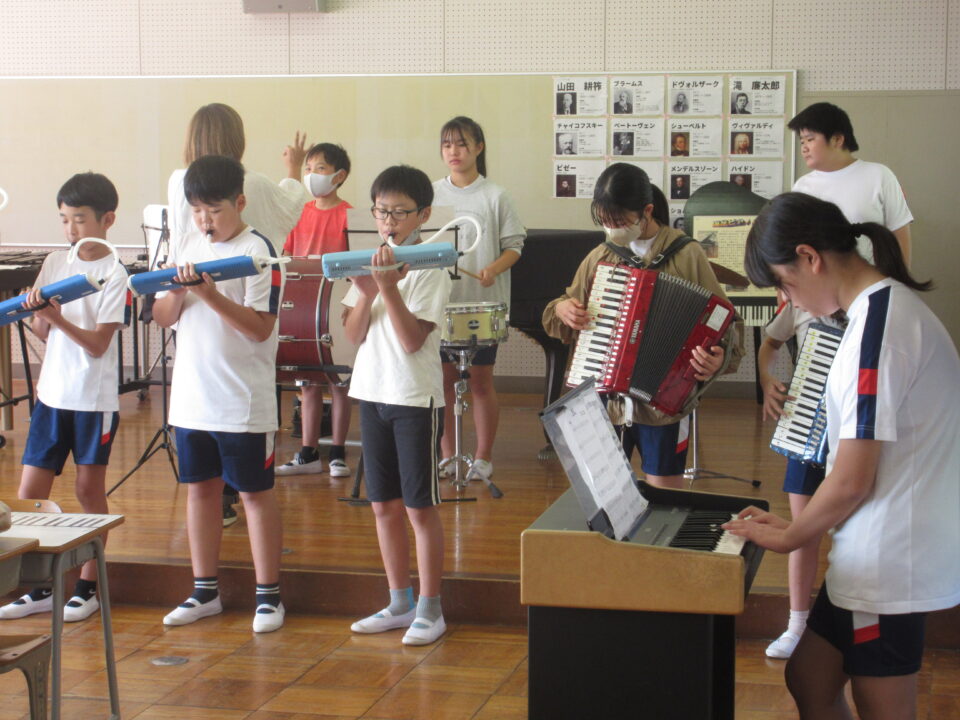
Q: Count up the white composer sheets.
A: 13